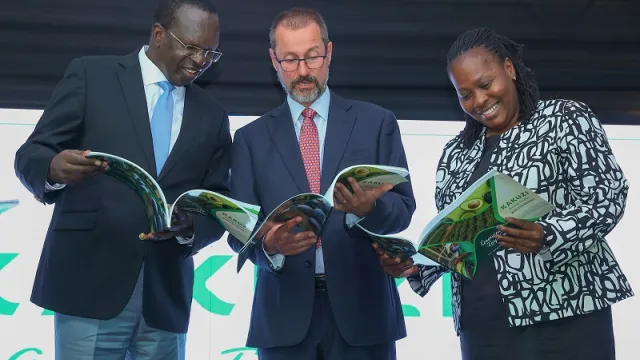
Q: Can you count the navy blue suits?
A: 1